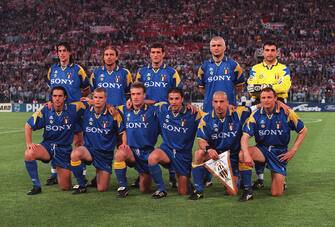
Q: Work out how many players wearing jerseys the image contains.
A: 11